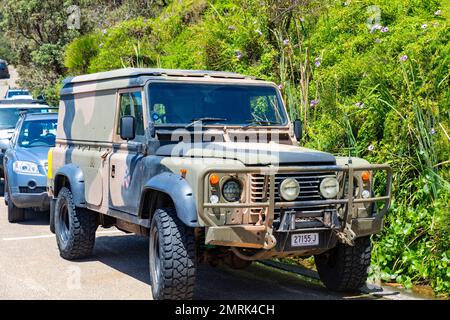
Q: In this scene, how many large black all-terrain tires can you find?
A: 3